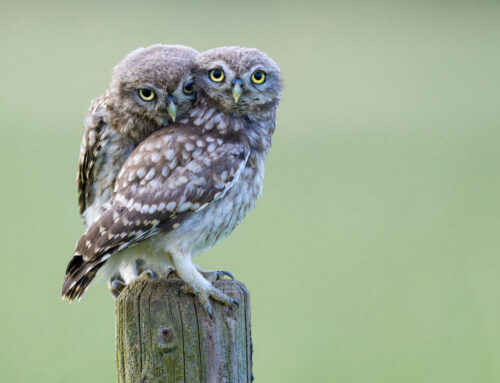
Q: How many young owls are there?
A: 2